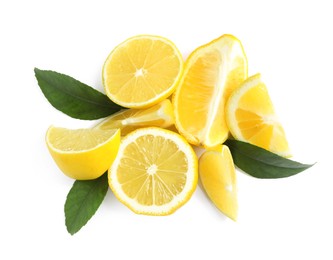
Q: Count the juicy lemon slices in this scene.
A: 7